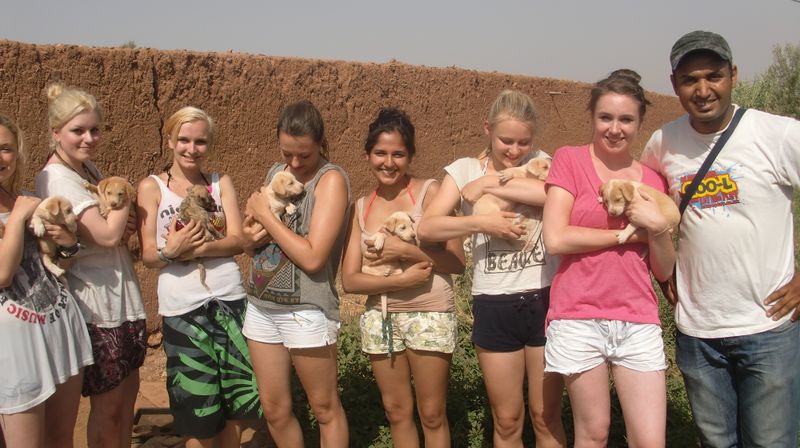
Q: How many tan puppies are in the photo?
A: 6